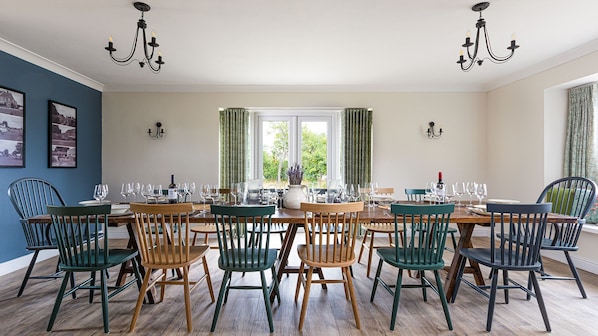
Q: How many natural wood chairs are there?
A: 4